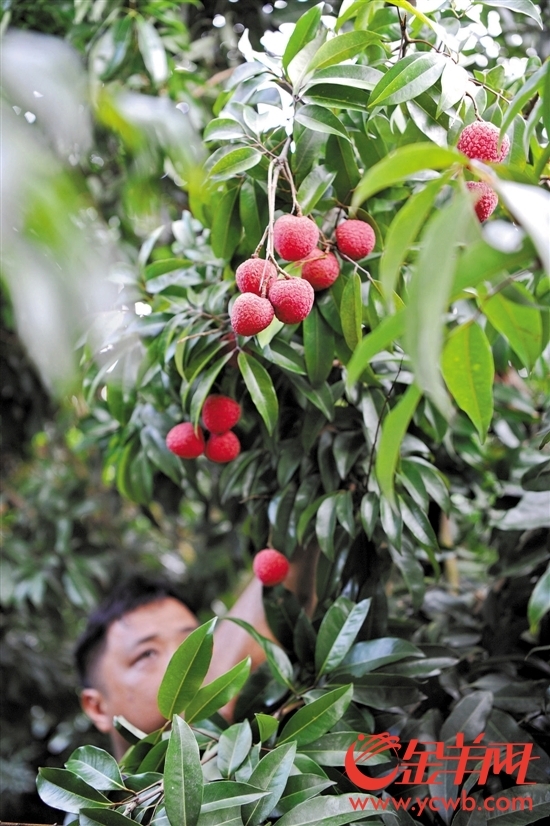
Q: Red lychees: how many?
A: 12